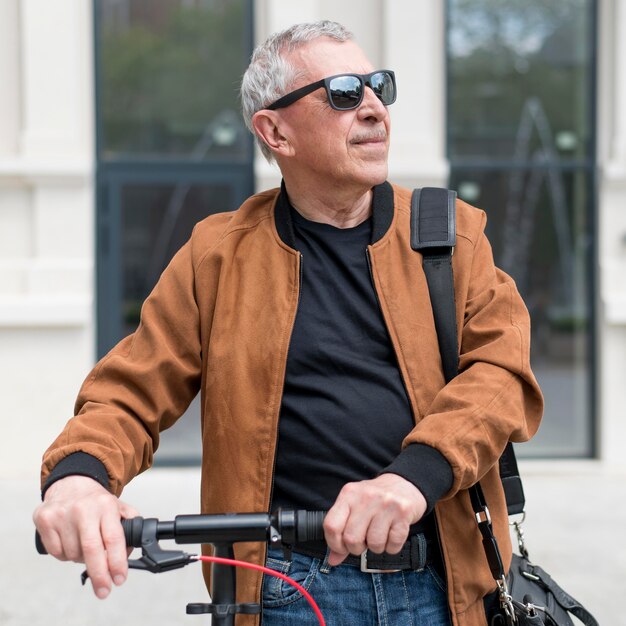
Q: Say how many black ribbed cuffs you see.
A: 2